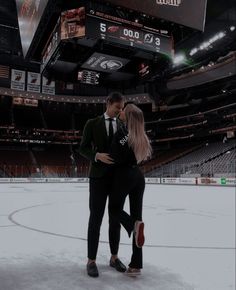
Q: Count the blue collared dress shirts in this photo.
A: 0